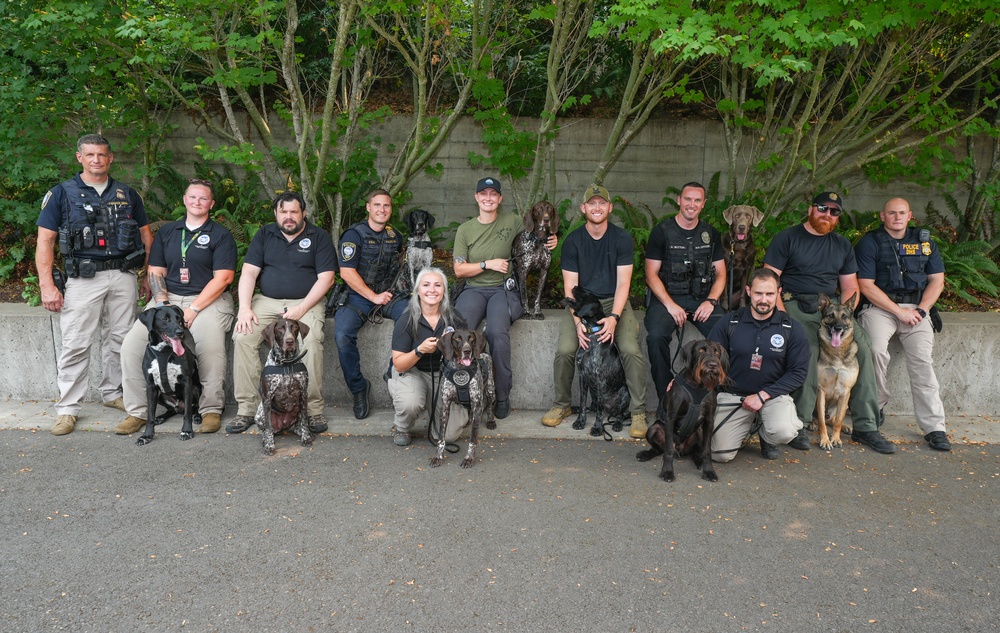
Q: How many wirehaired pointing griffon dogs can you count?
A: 1